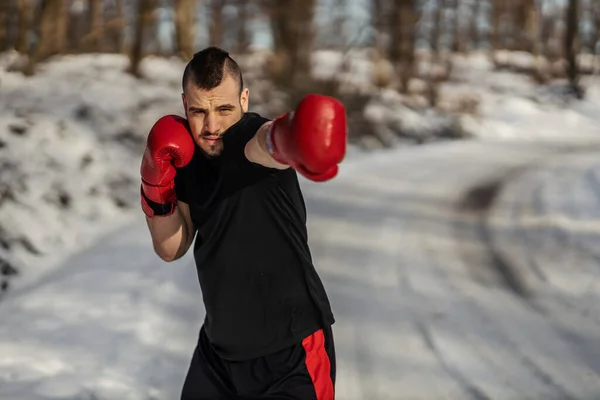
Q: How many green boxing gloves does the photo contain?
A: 0